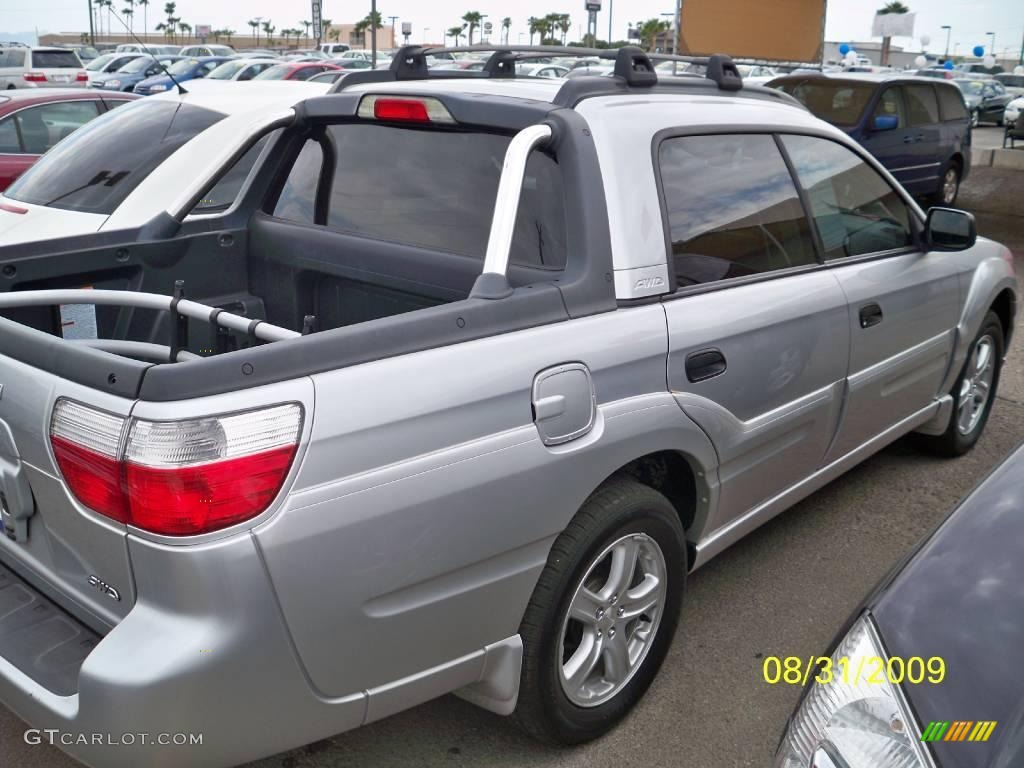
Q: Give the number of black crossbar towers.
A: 4